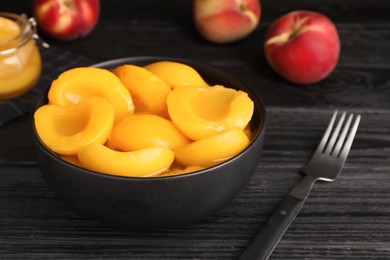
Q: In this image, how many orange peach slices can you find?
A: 8